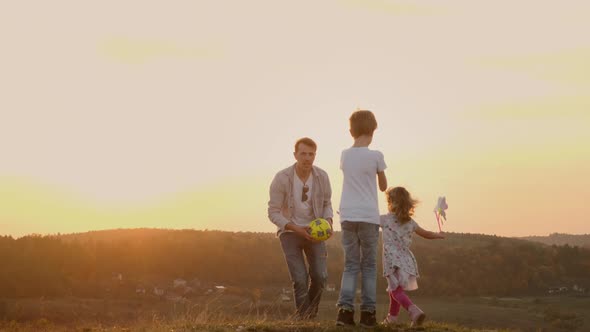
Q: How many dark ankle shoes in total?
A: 2